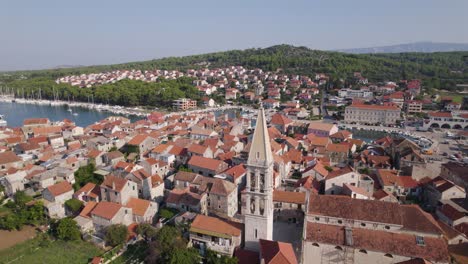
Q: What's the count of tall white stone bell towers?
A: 1